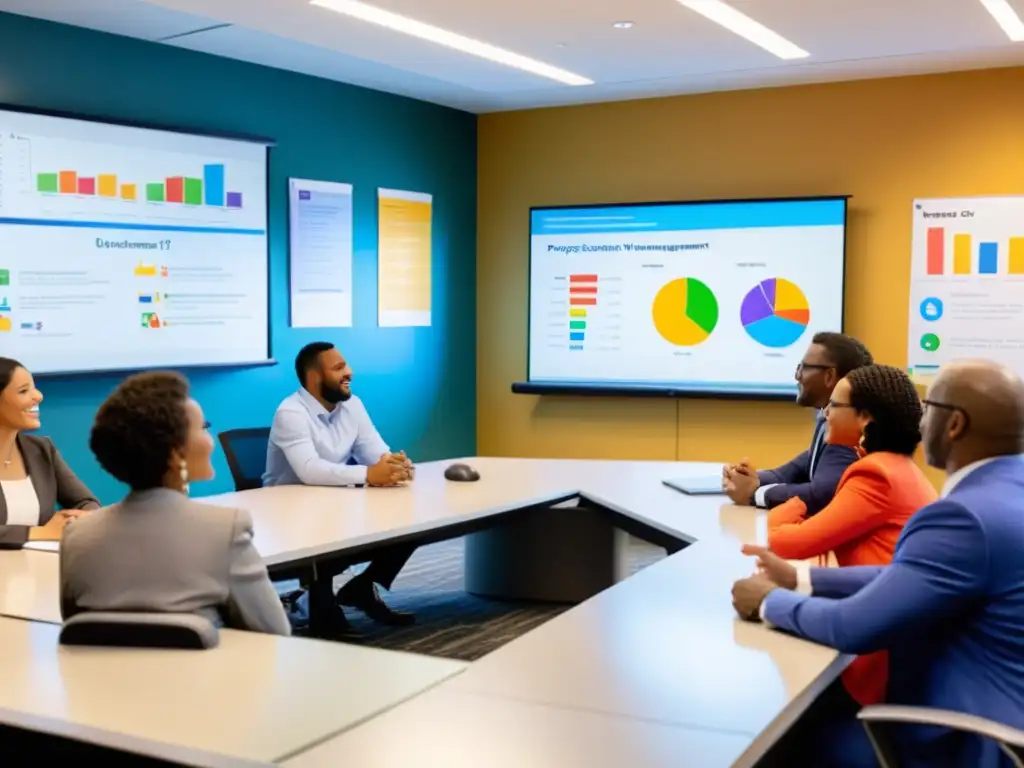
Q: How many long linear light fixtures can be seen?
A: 3